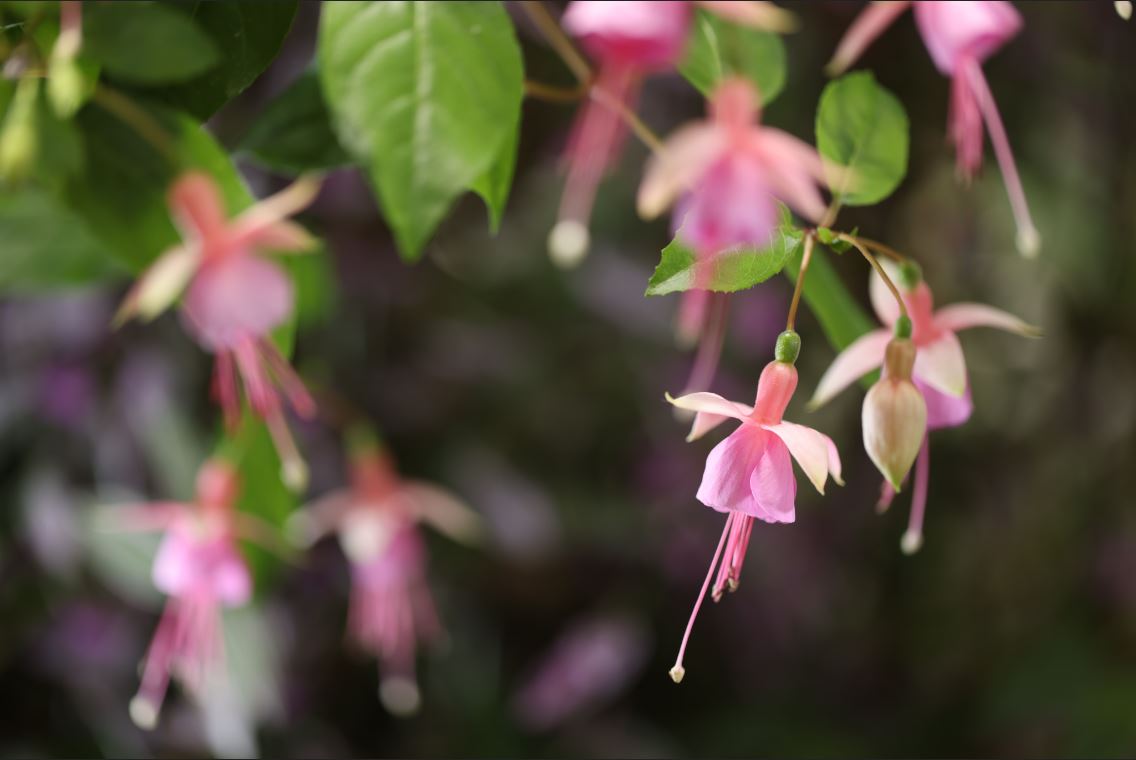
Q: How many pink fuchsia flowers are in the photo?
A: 8